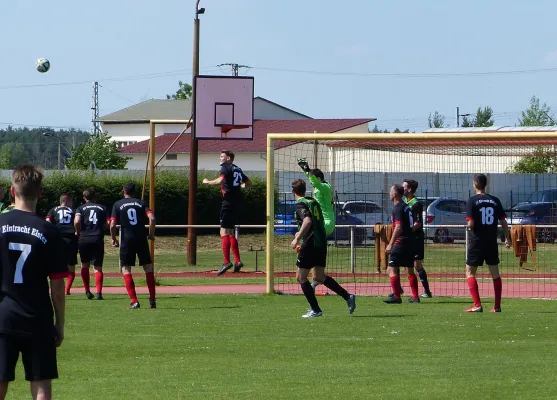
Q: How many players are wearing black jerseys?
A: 7